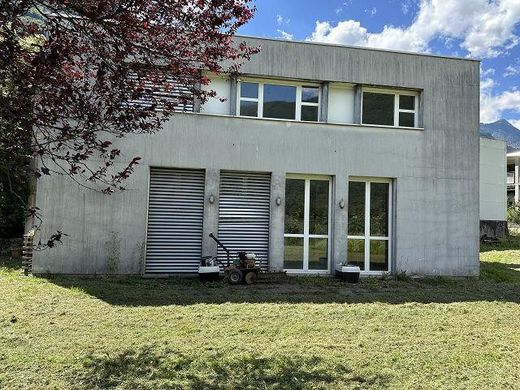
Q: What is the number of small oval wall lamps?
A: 3